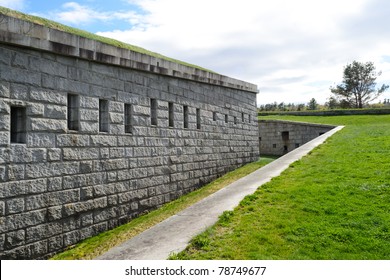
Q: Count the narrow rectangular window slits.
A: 13